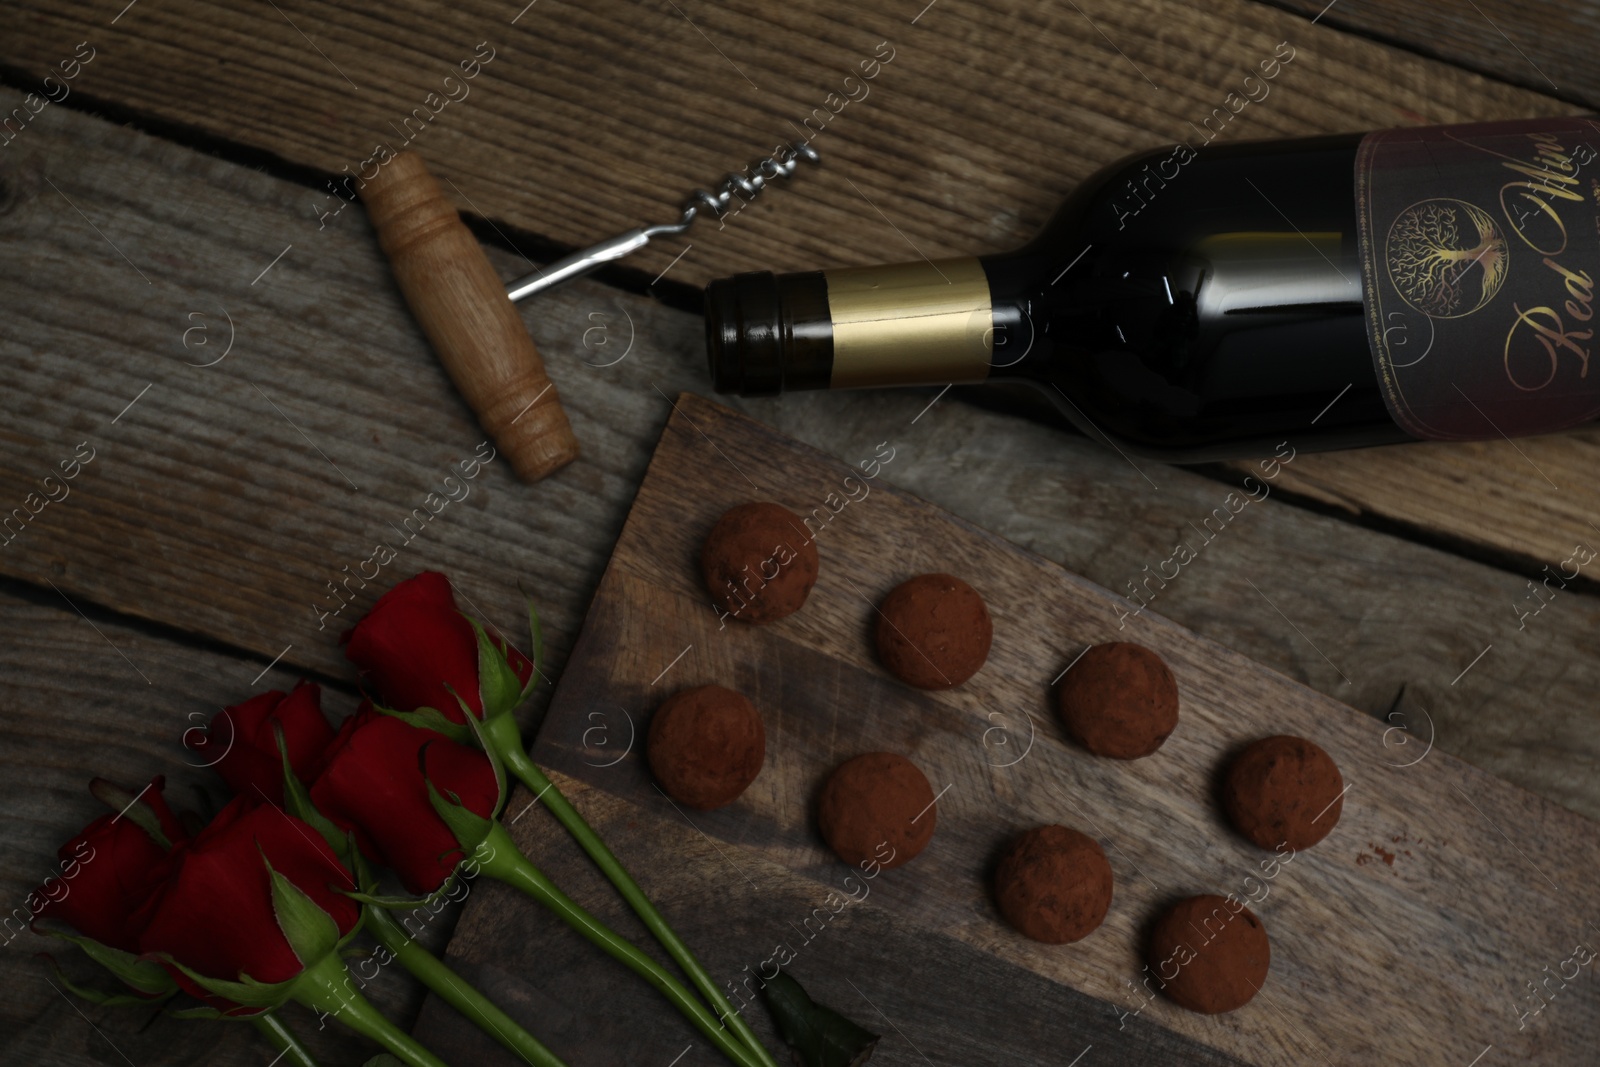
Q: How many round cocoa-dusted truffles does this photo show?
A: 8